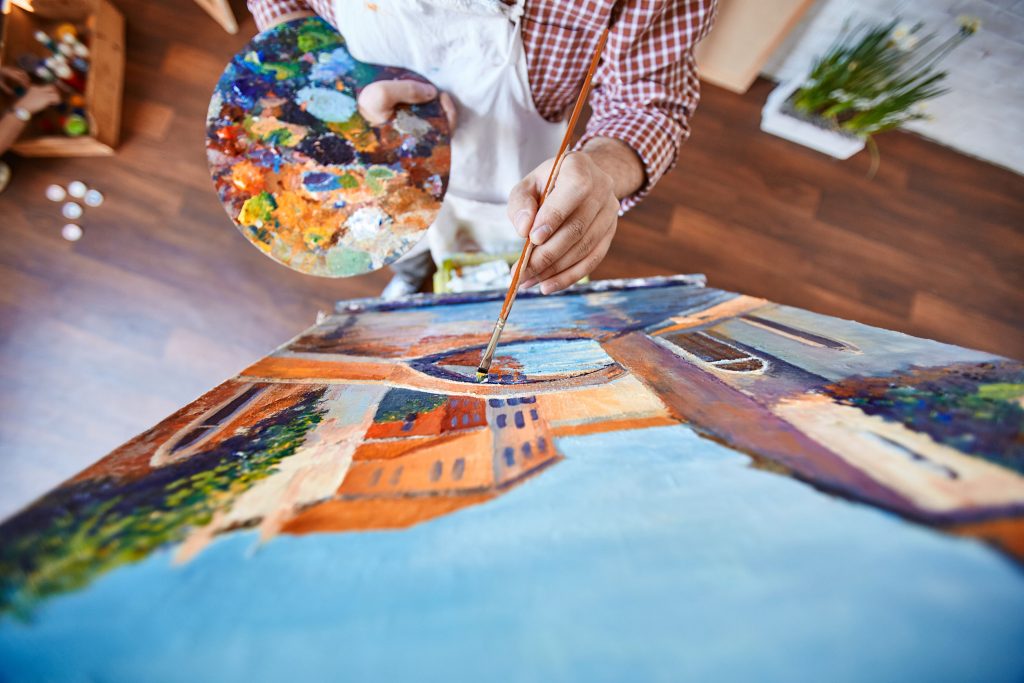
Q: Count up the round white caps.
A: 5